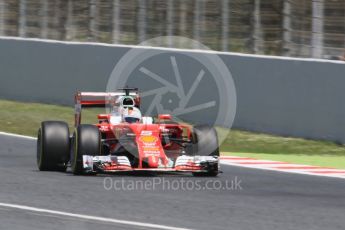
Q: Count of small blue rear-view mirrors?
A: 0